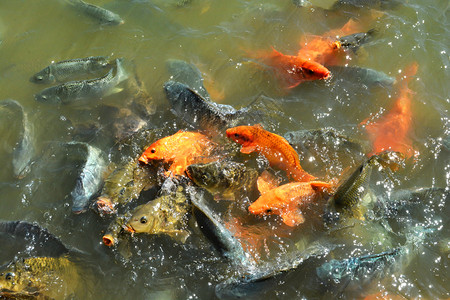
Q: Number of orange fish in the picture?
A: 6